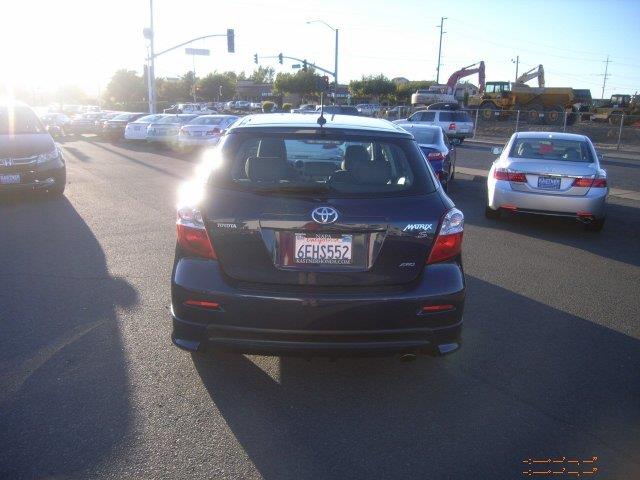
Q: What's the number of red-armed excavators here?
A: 1